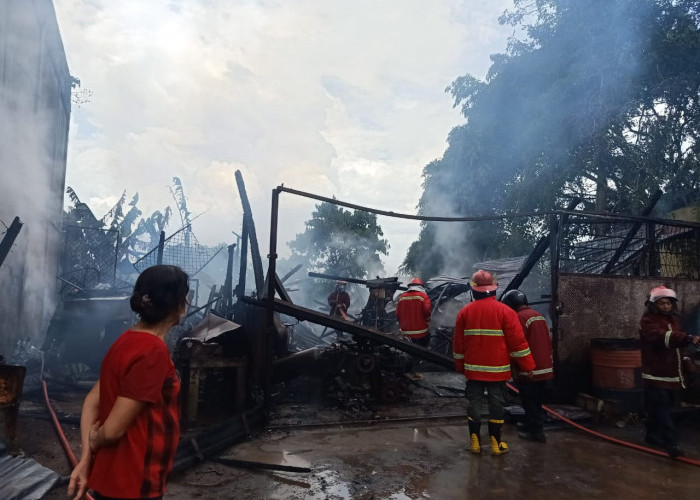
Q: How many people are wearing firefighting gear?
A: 5